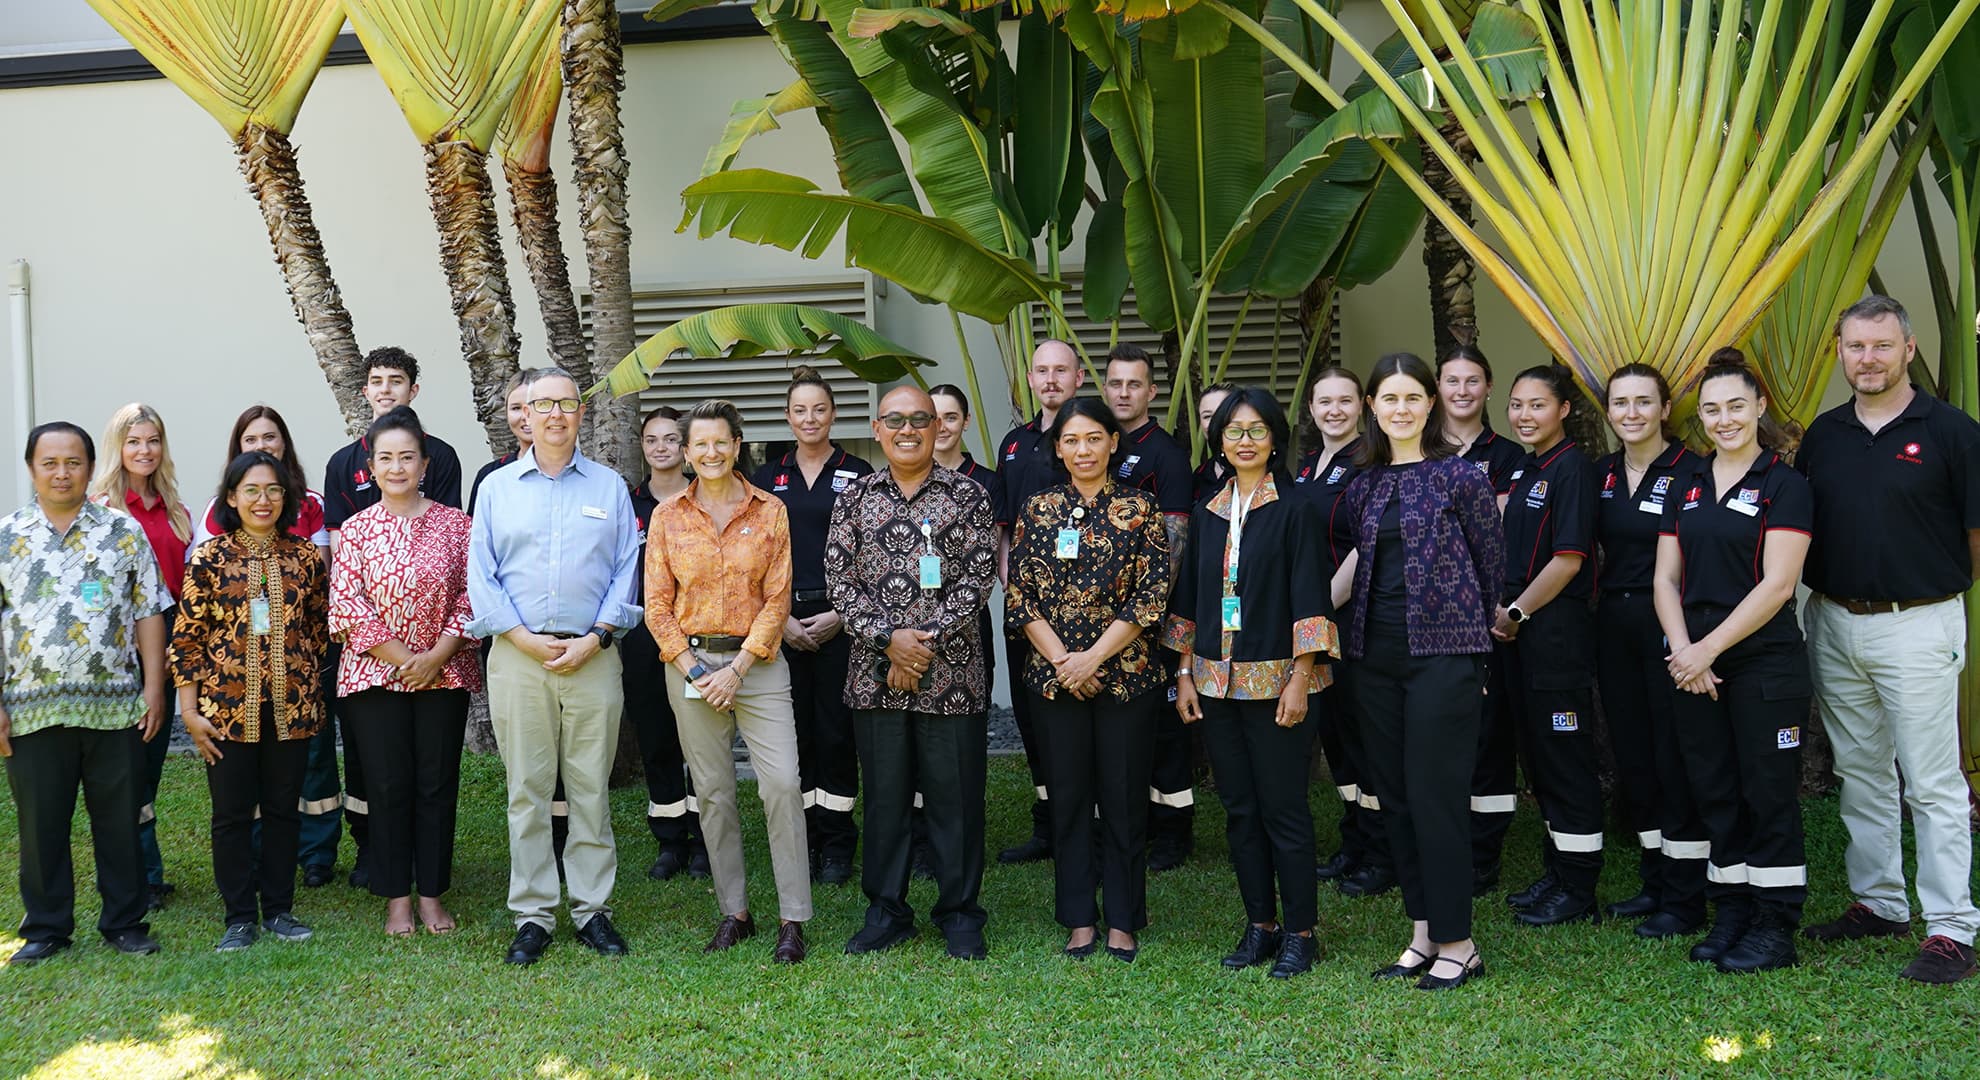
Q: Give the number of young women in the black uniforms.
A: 10